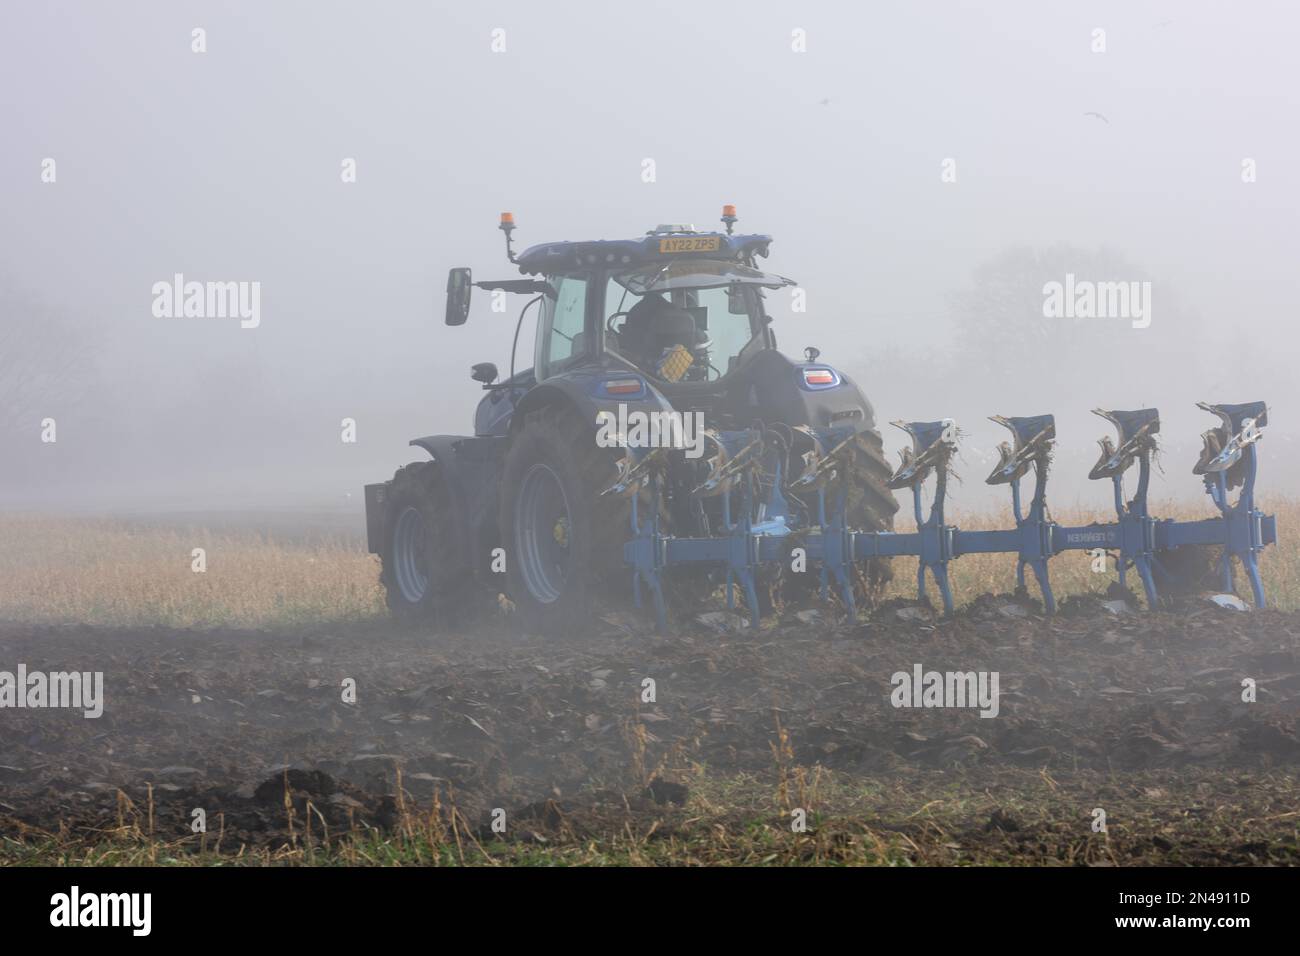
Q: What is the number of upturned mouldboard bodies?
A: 7